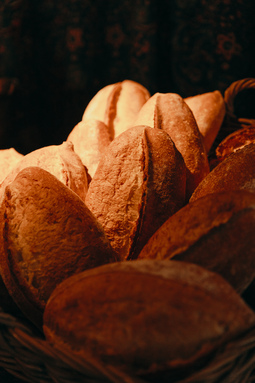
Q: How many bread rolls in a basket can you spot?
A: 12